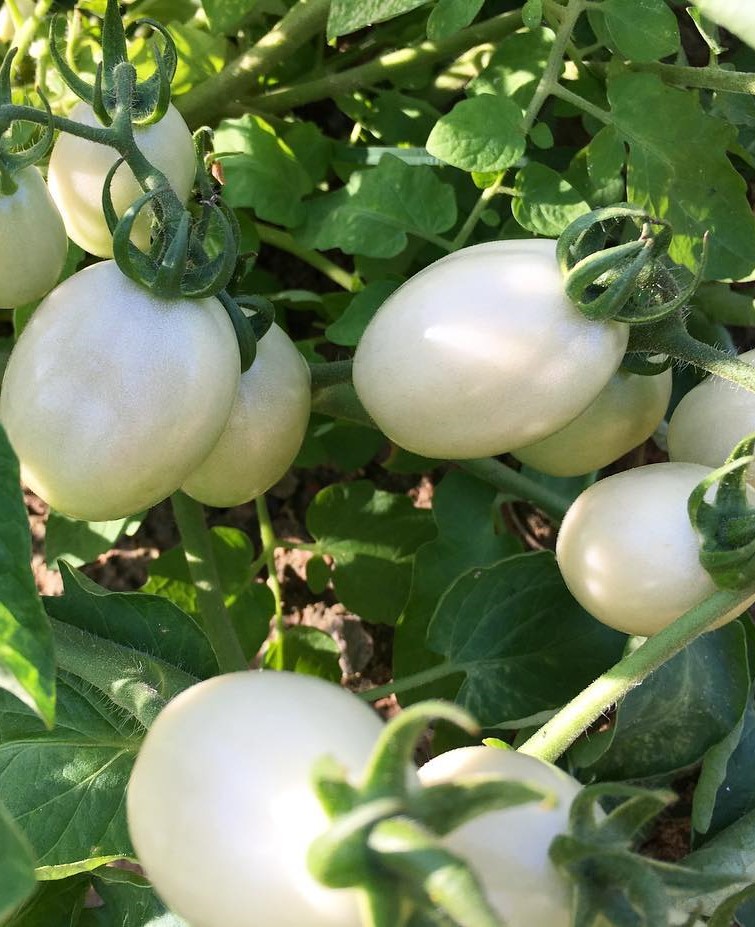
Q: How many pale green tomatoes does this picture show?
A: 10